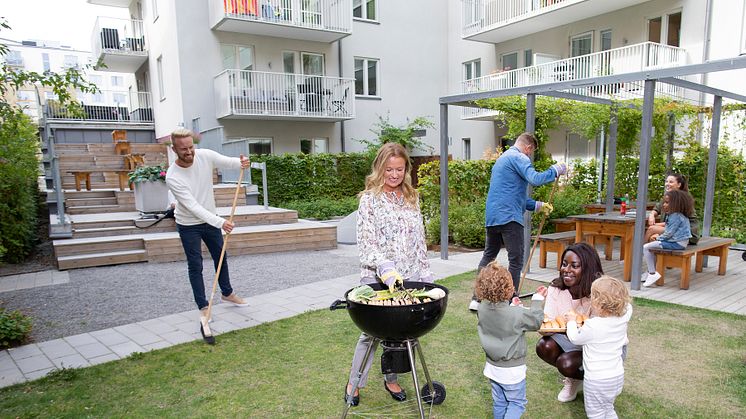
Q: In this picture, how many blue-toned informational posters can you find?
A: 0